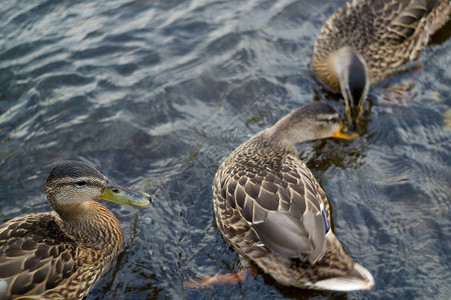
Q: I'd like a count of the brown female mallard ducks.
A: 3